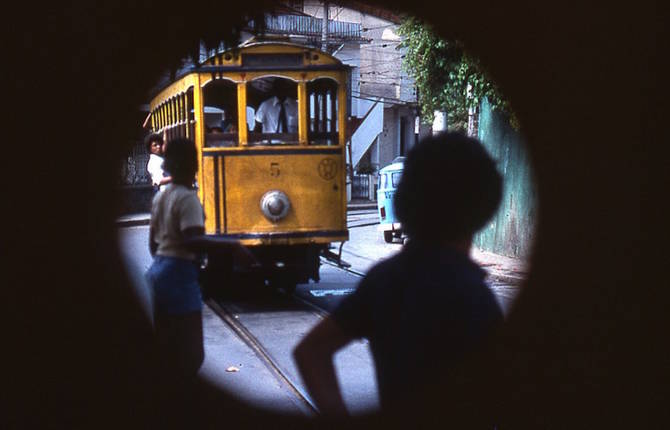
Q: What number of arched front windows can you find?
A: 3